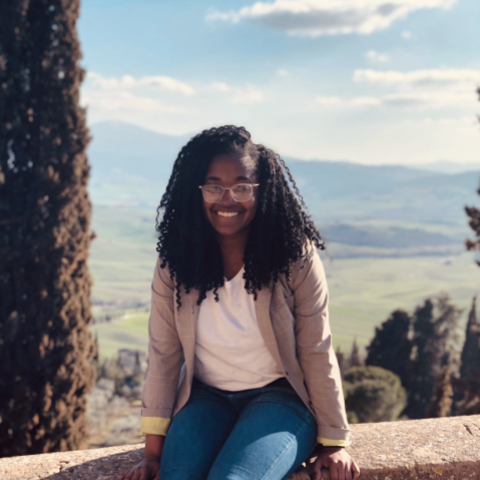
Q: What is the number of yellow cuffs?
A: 2